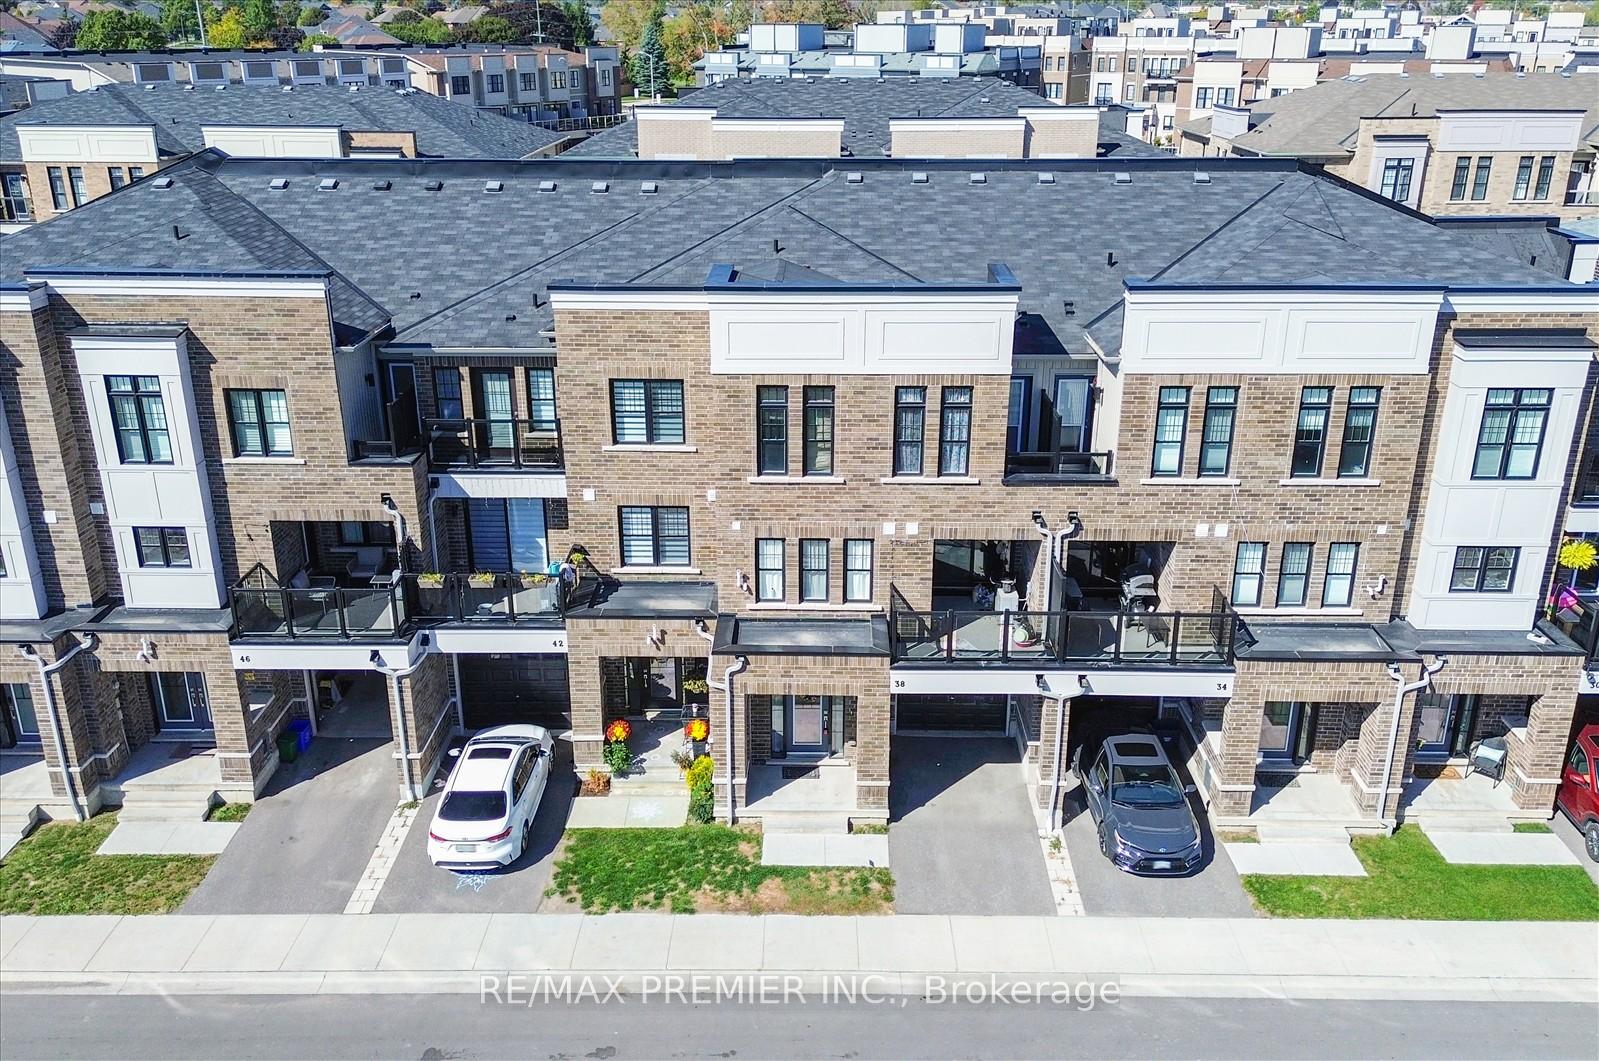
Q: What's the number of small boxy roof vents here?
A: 15